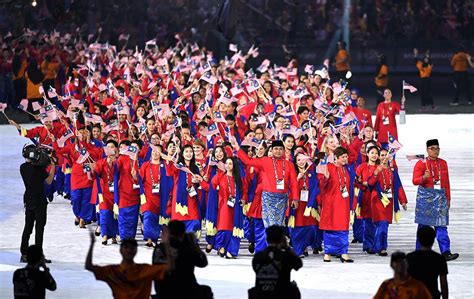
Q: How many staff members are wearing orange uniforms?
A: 9